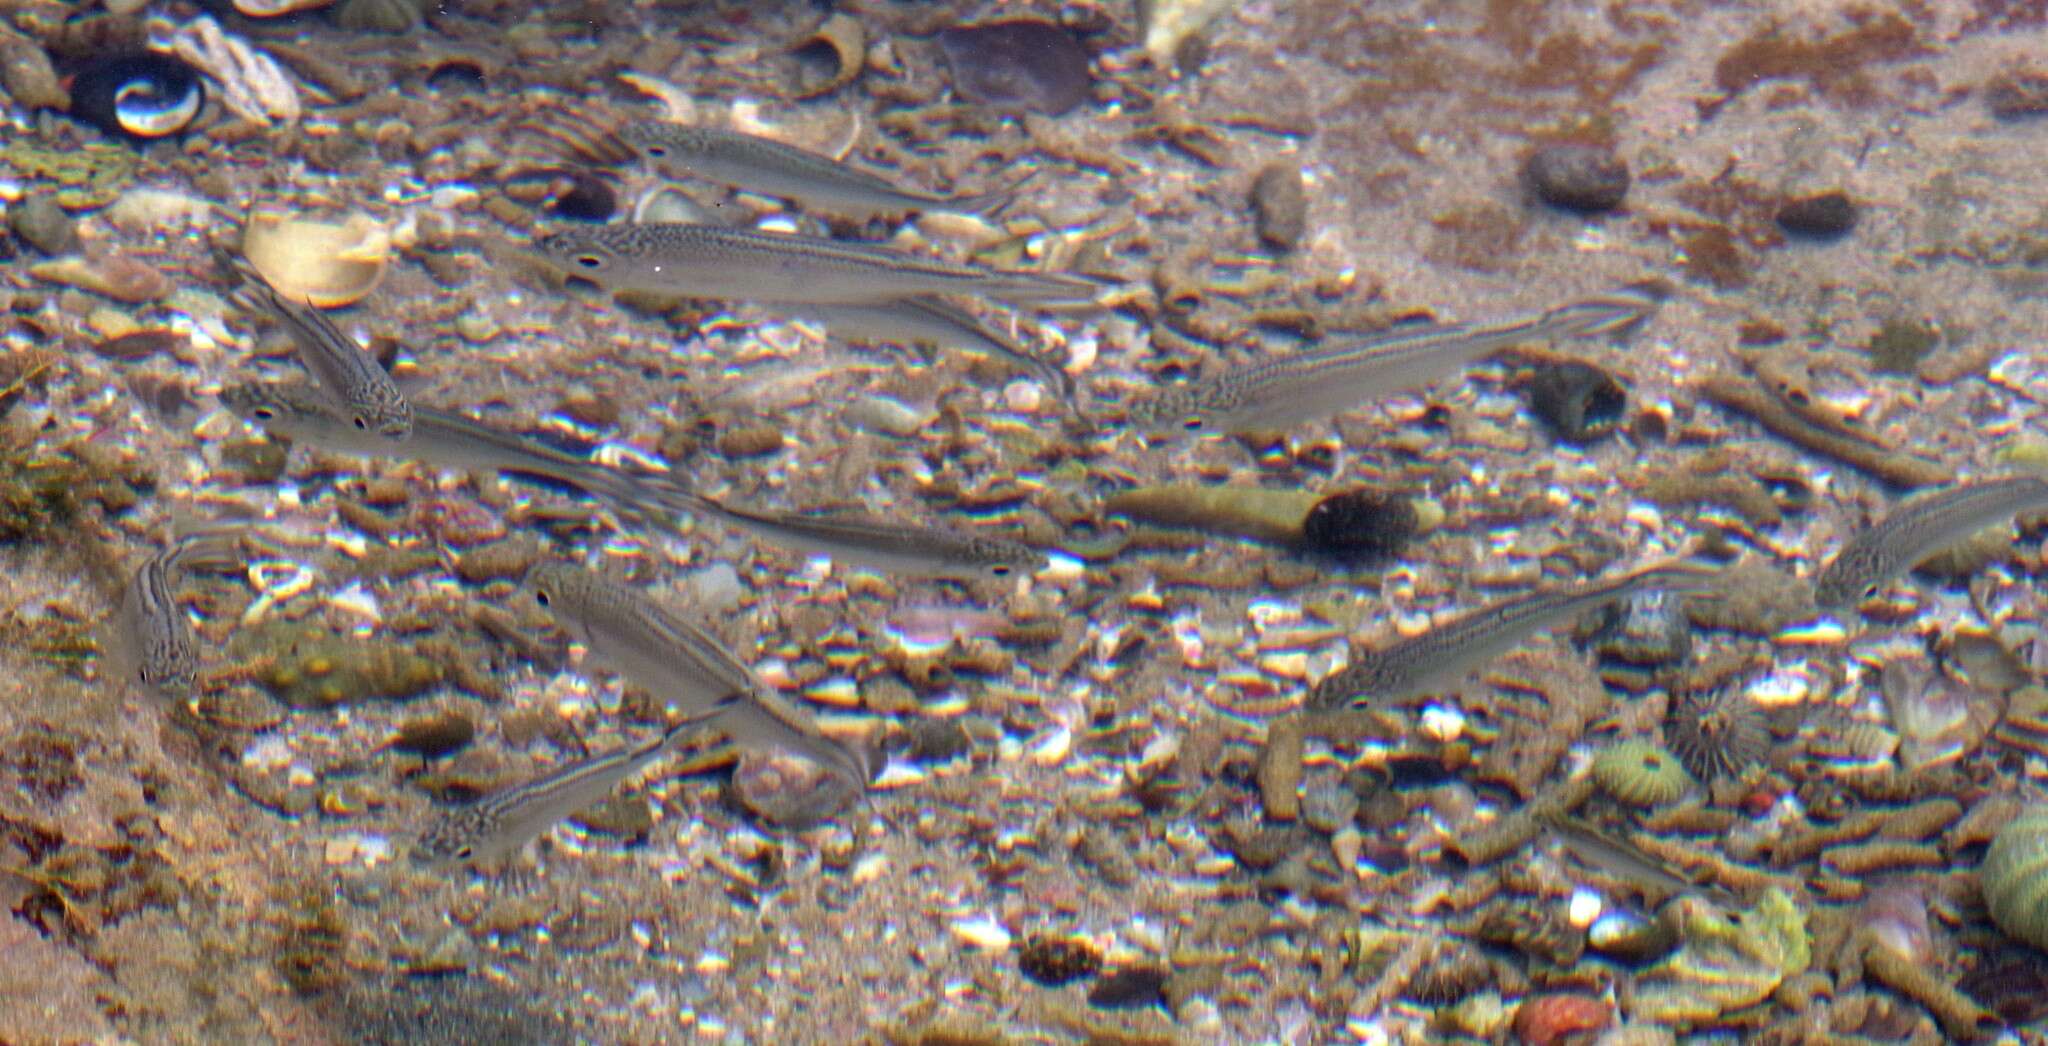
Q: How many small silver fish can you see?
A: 13